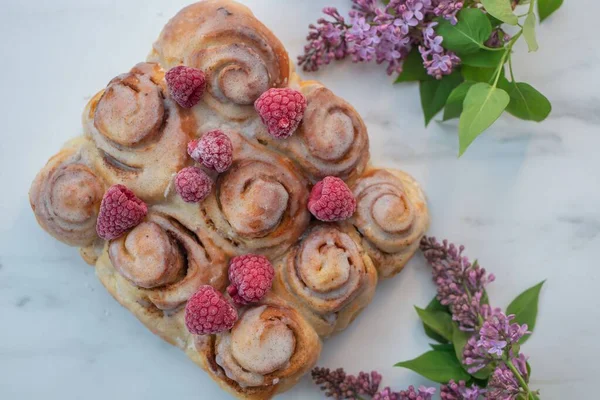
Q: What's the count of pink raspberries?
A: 8